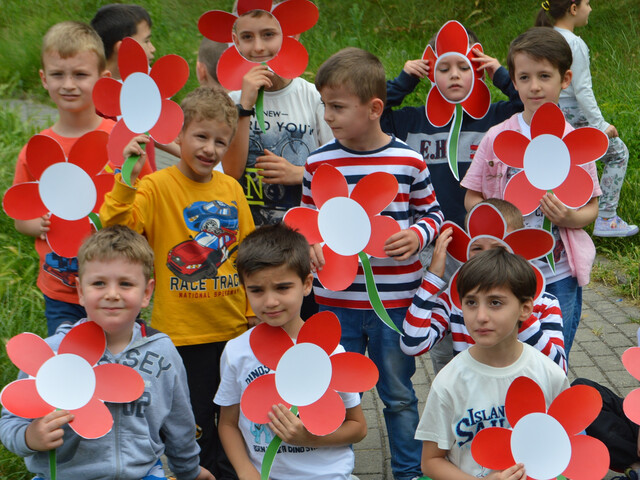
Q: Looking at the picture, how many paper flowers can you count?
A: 11